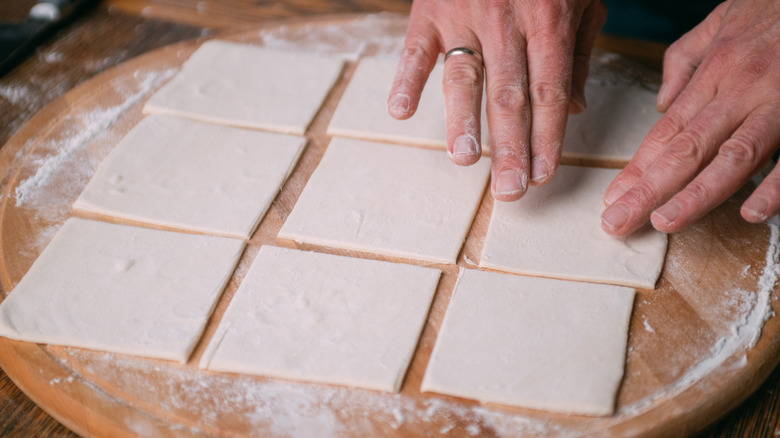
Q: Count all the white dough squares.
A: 9